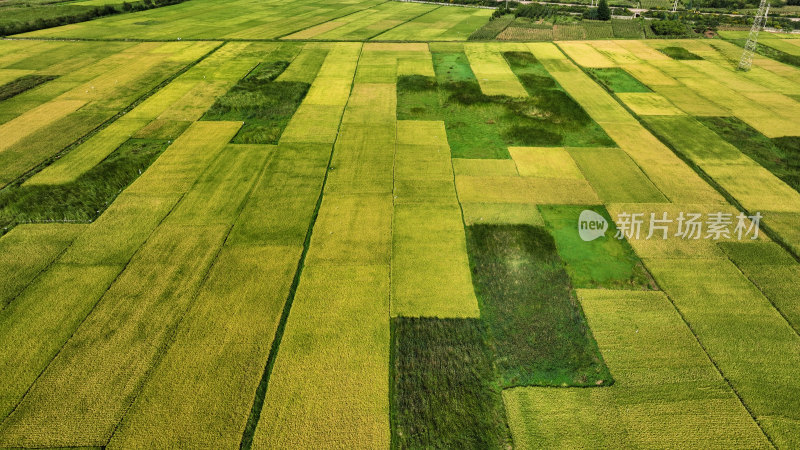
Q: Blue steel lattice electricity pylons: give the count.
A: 0